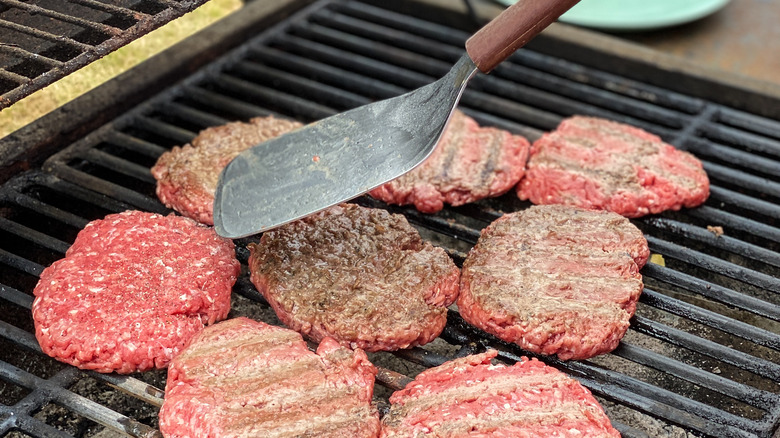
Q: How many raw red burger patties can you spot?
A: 1